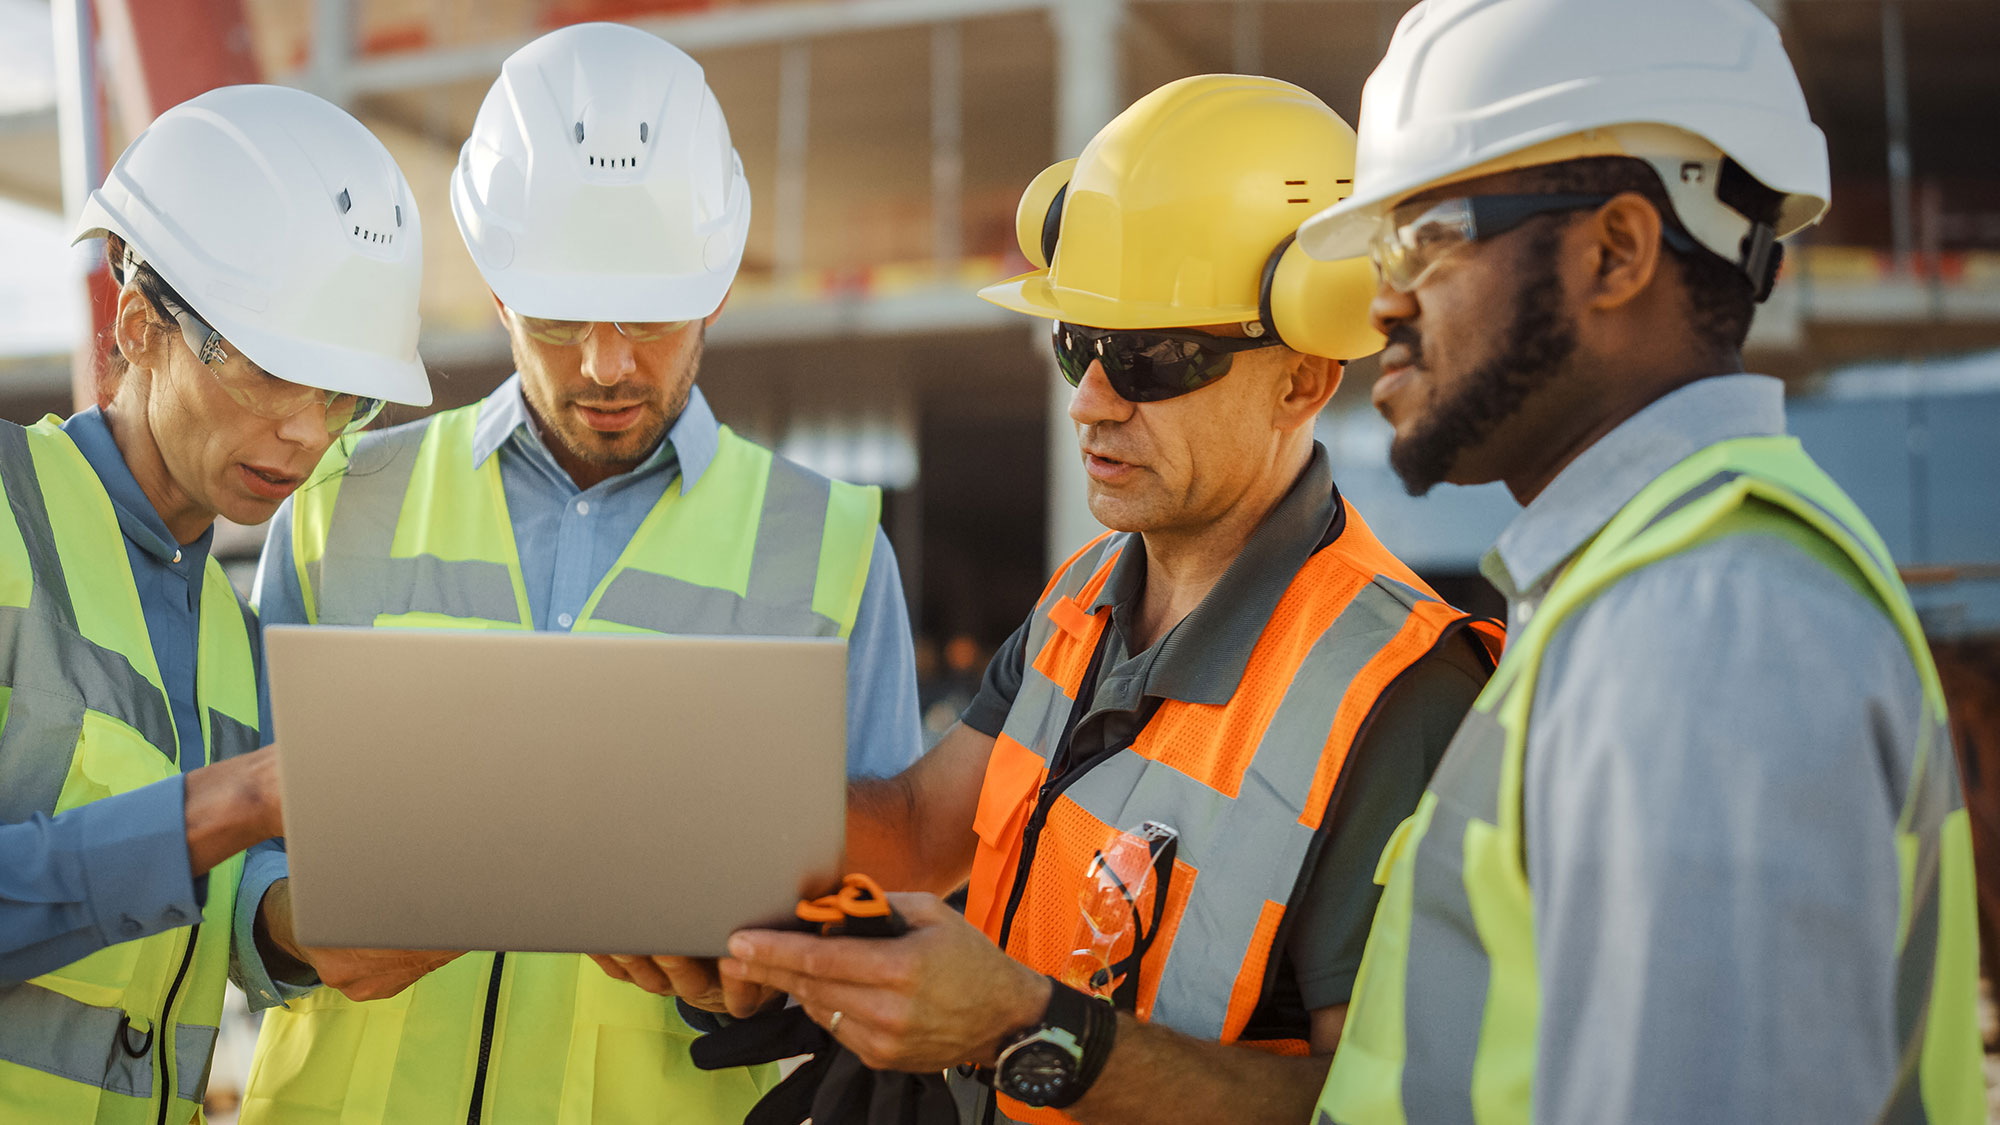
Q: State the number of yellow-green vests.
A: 3